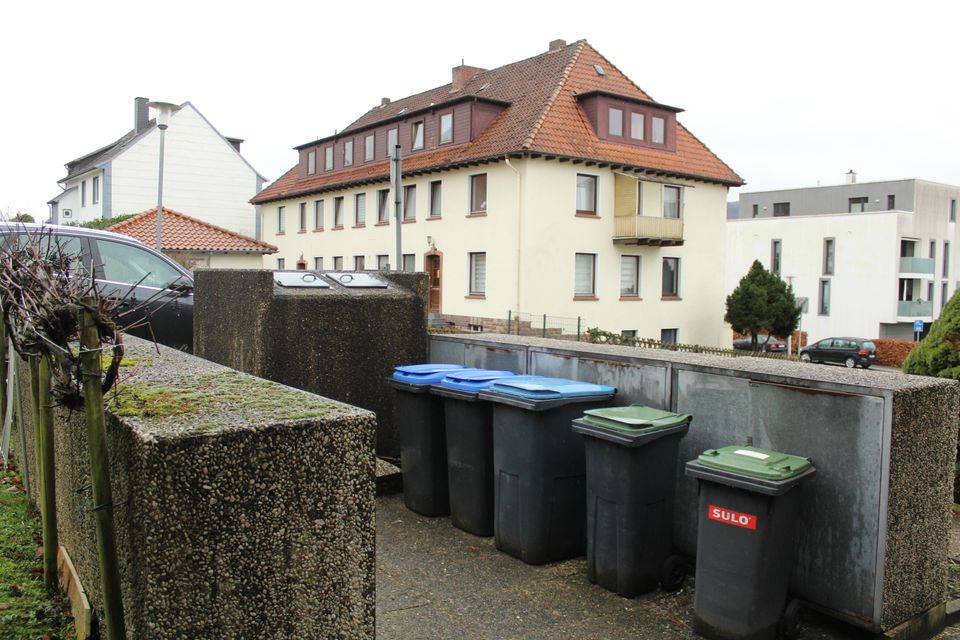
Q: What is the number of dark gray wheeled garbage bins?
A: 5